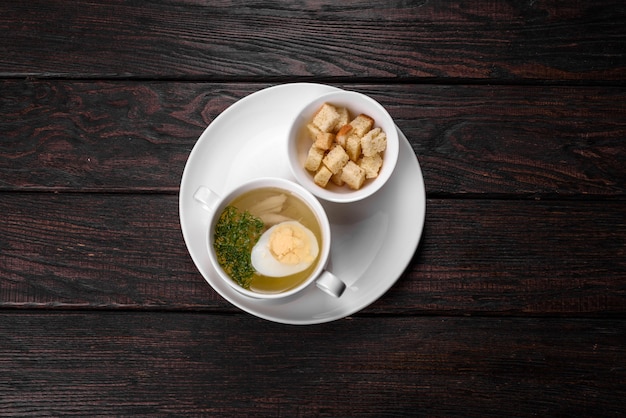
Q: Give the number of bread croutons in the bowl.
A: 14